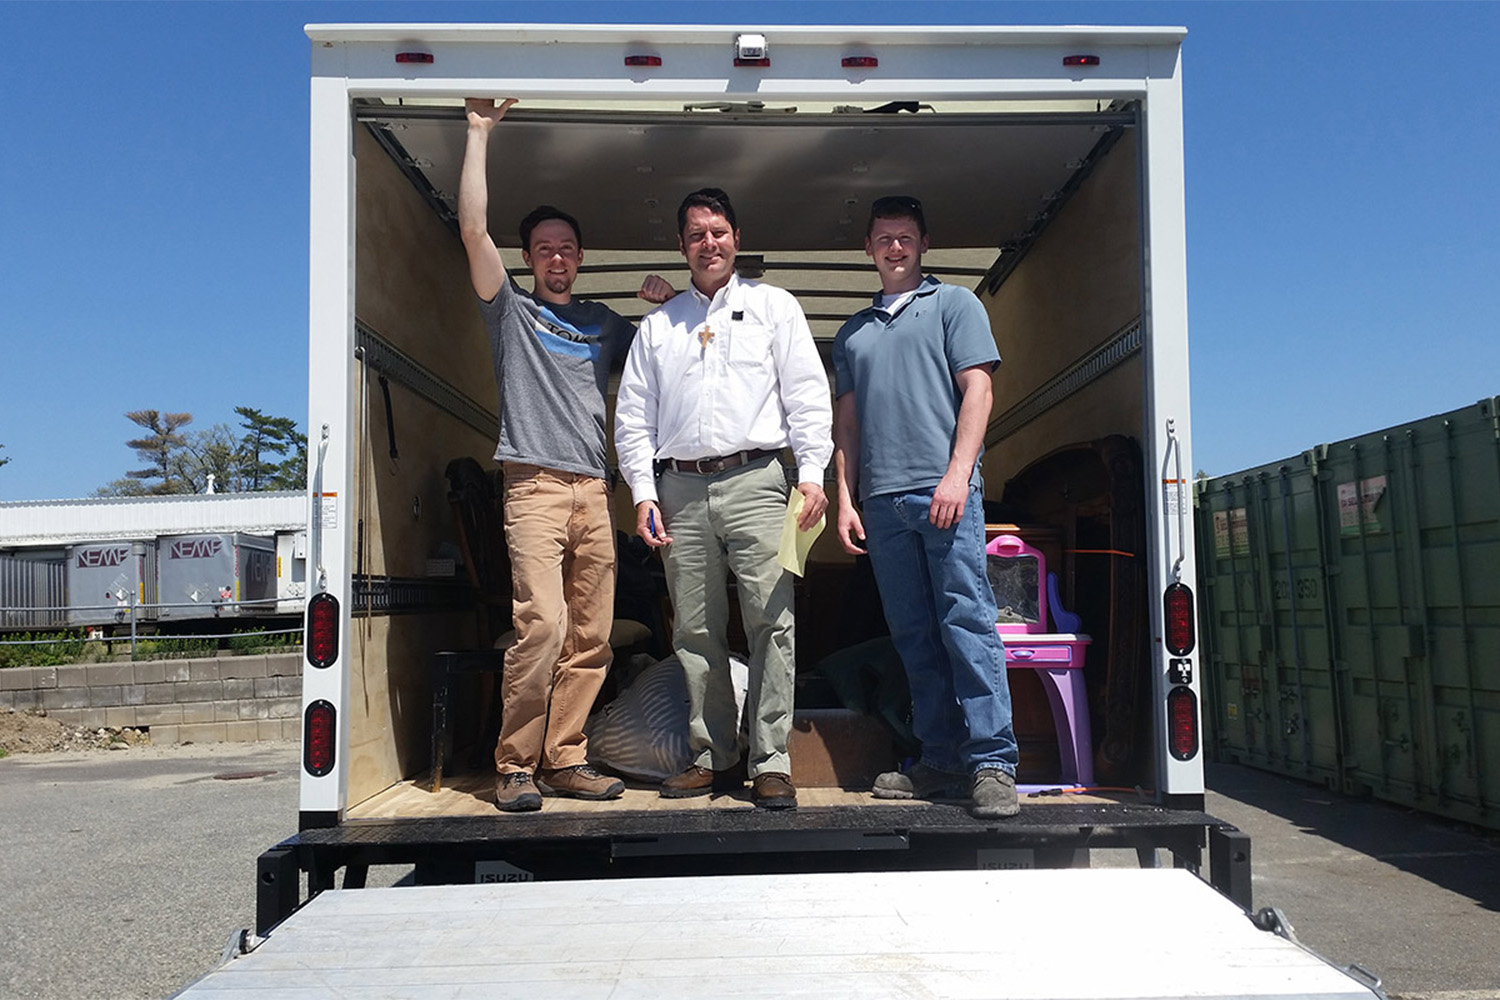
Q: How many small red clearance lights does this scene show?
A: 5